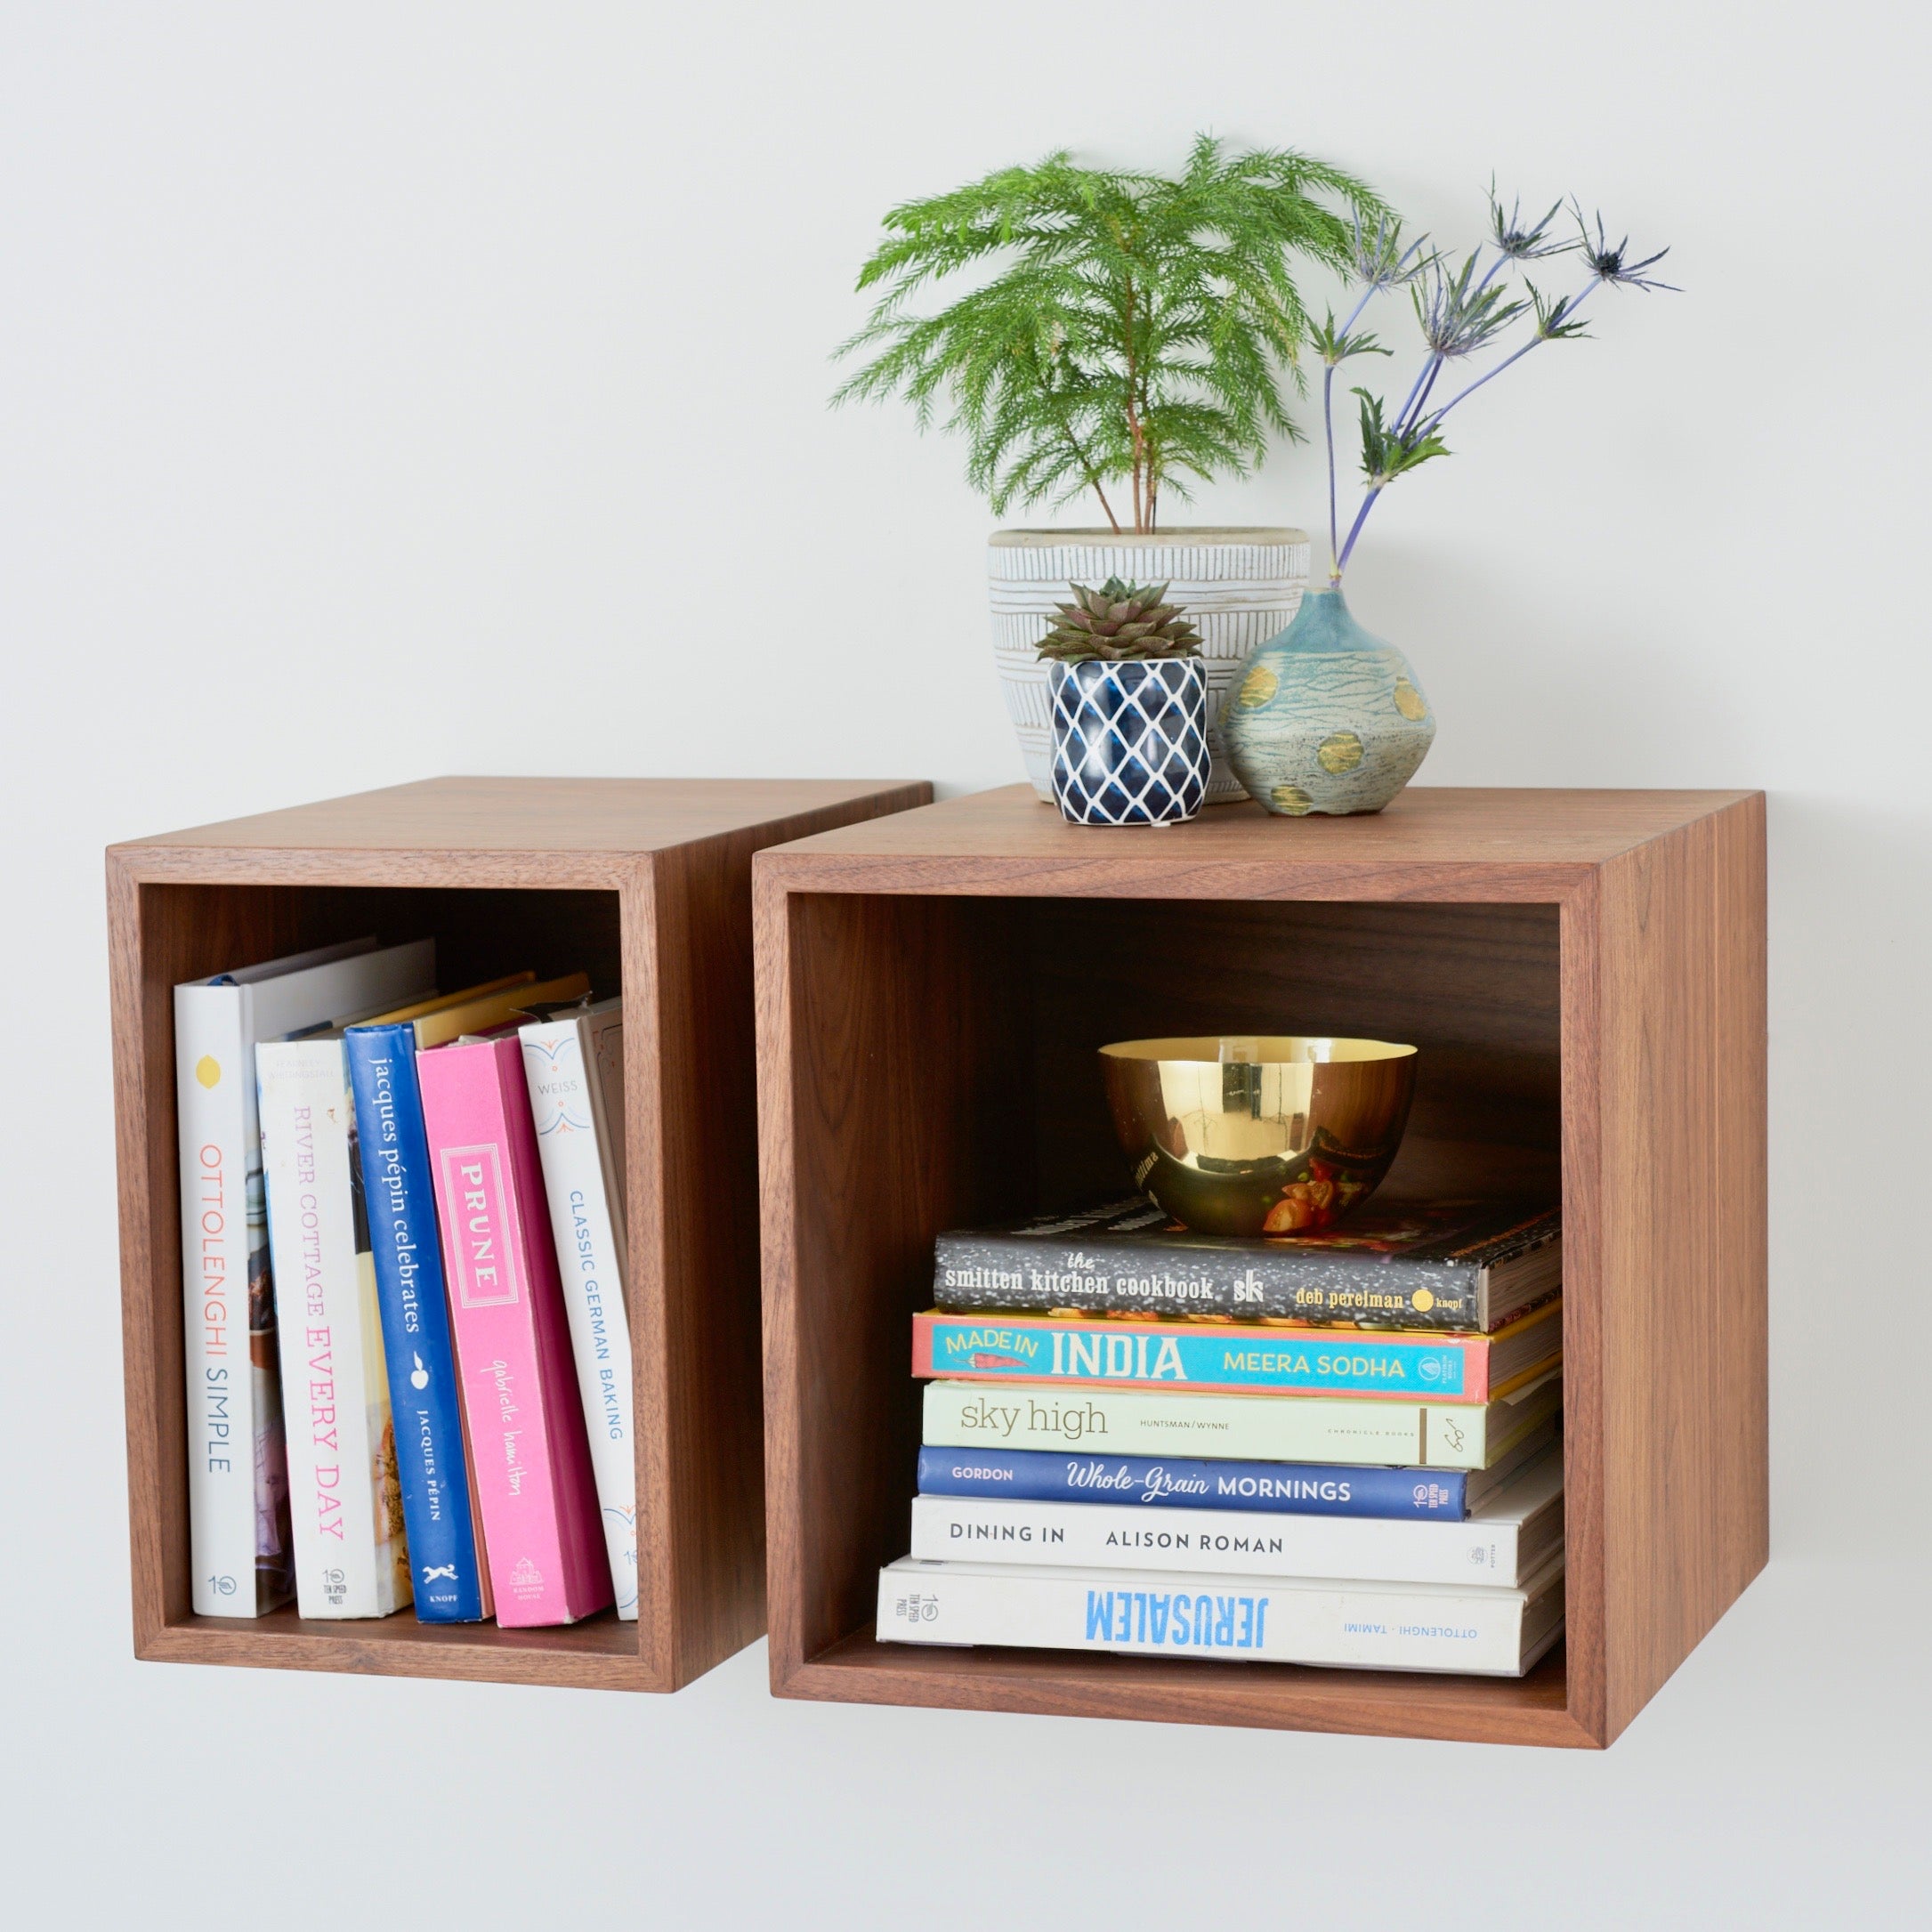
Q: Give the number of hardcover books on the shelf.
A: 11